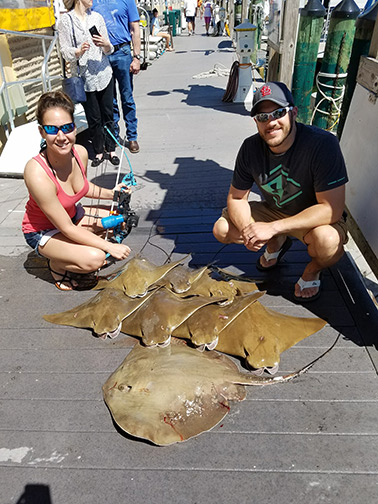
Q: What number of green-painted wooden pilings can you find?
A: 3